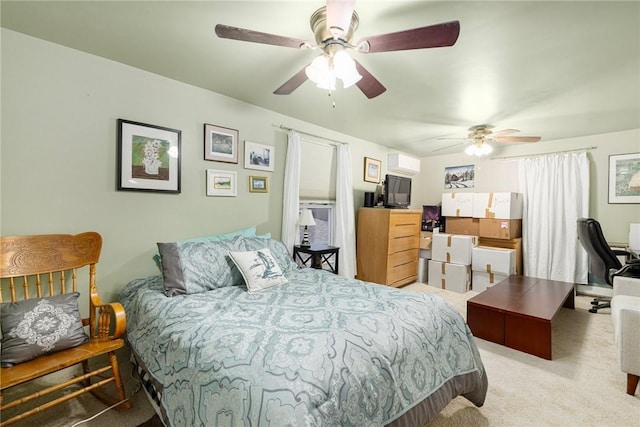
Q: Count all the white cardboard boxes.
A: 6